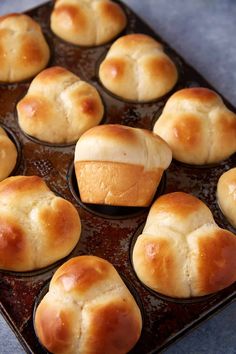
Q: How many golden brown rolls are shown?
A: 11